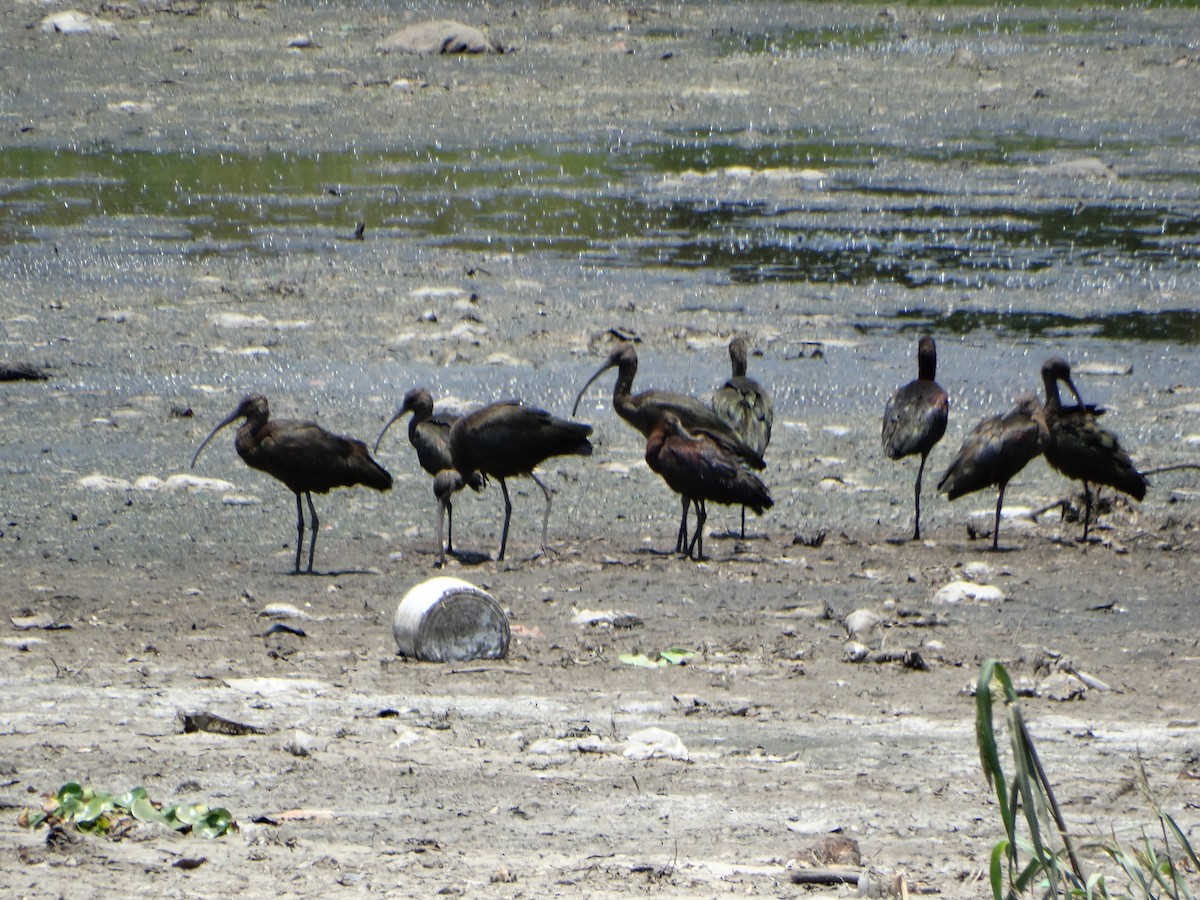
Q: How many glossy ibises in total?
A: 9